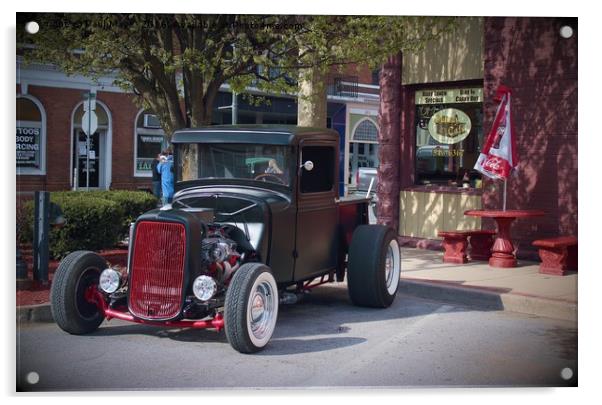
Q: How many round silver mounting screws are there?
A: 4